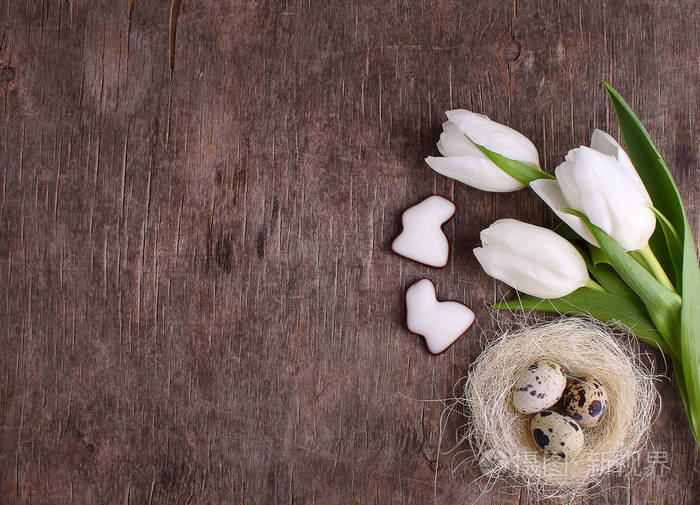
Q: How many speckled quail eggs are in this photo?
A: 3